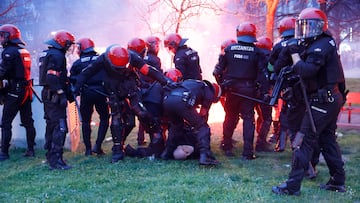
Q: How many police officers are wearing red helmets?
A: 14